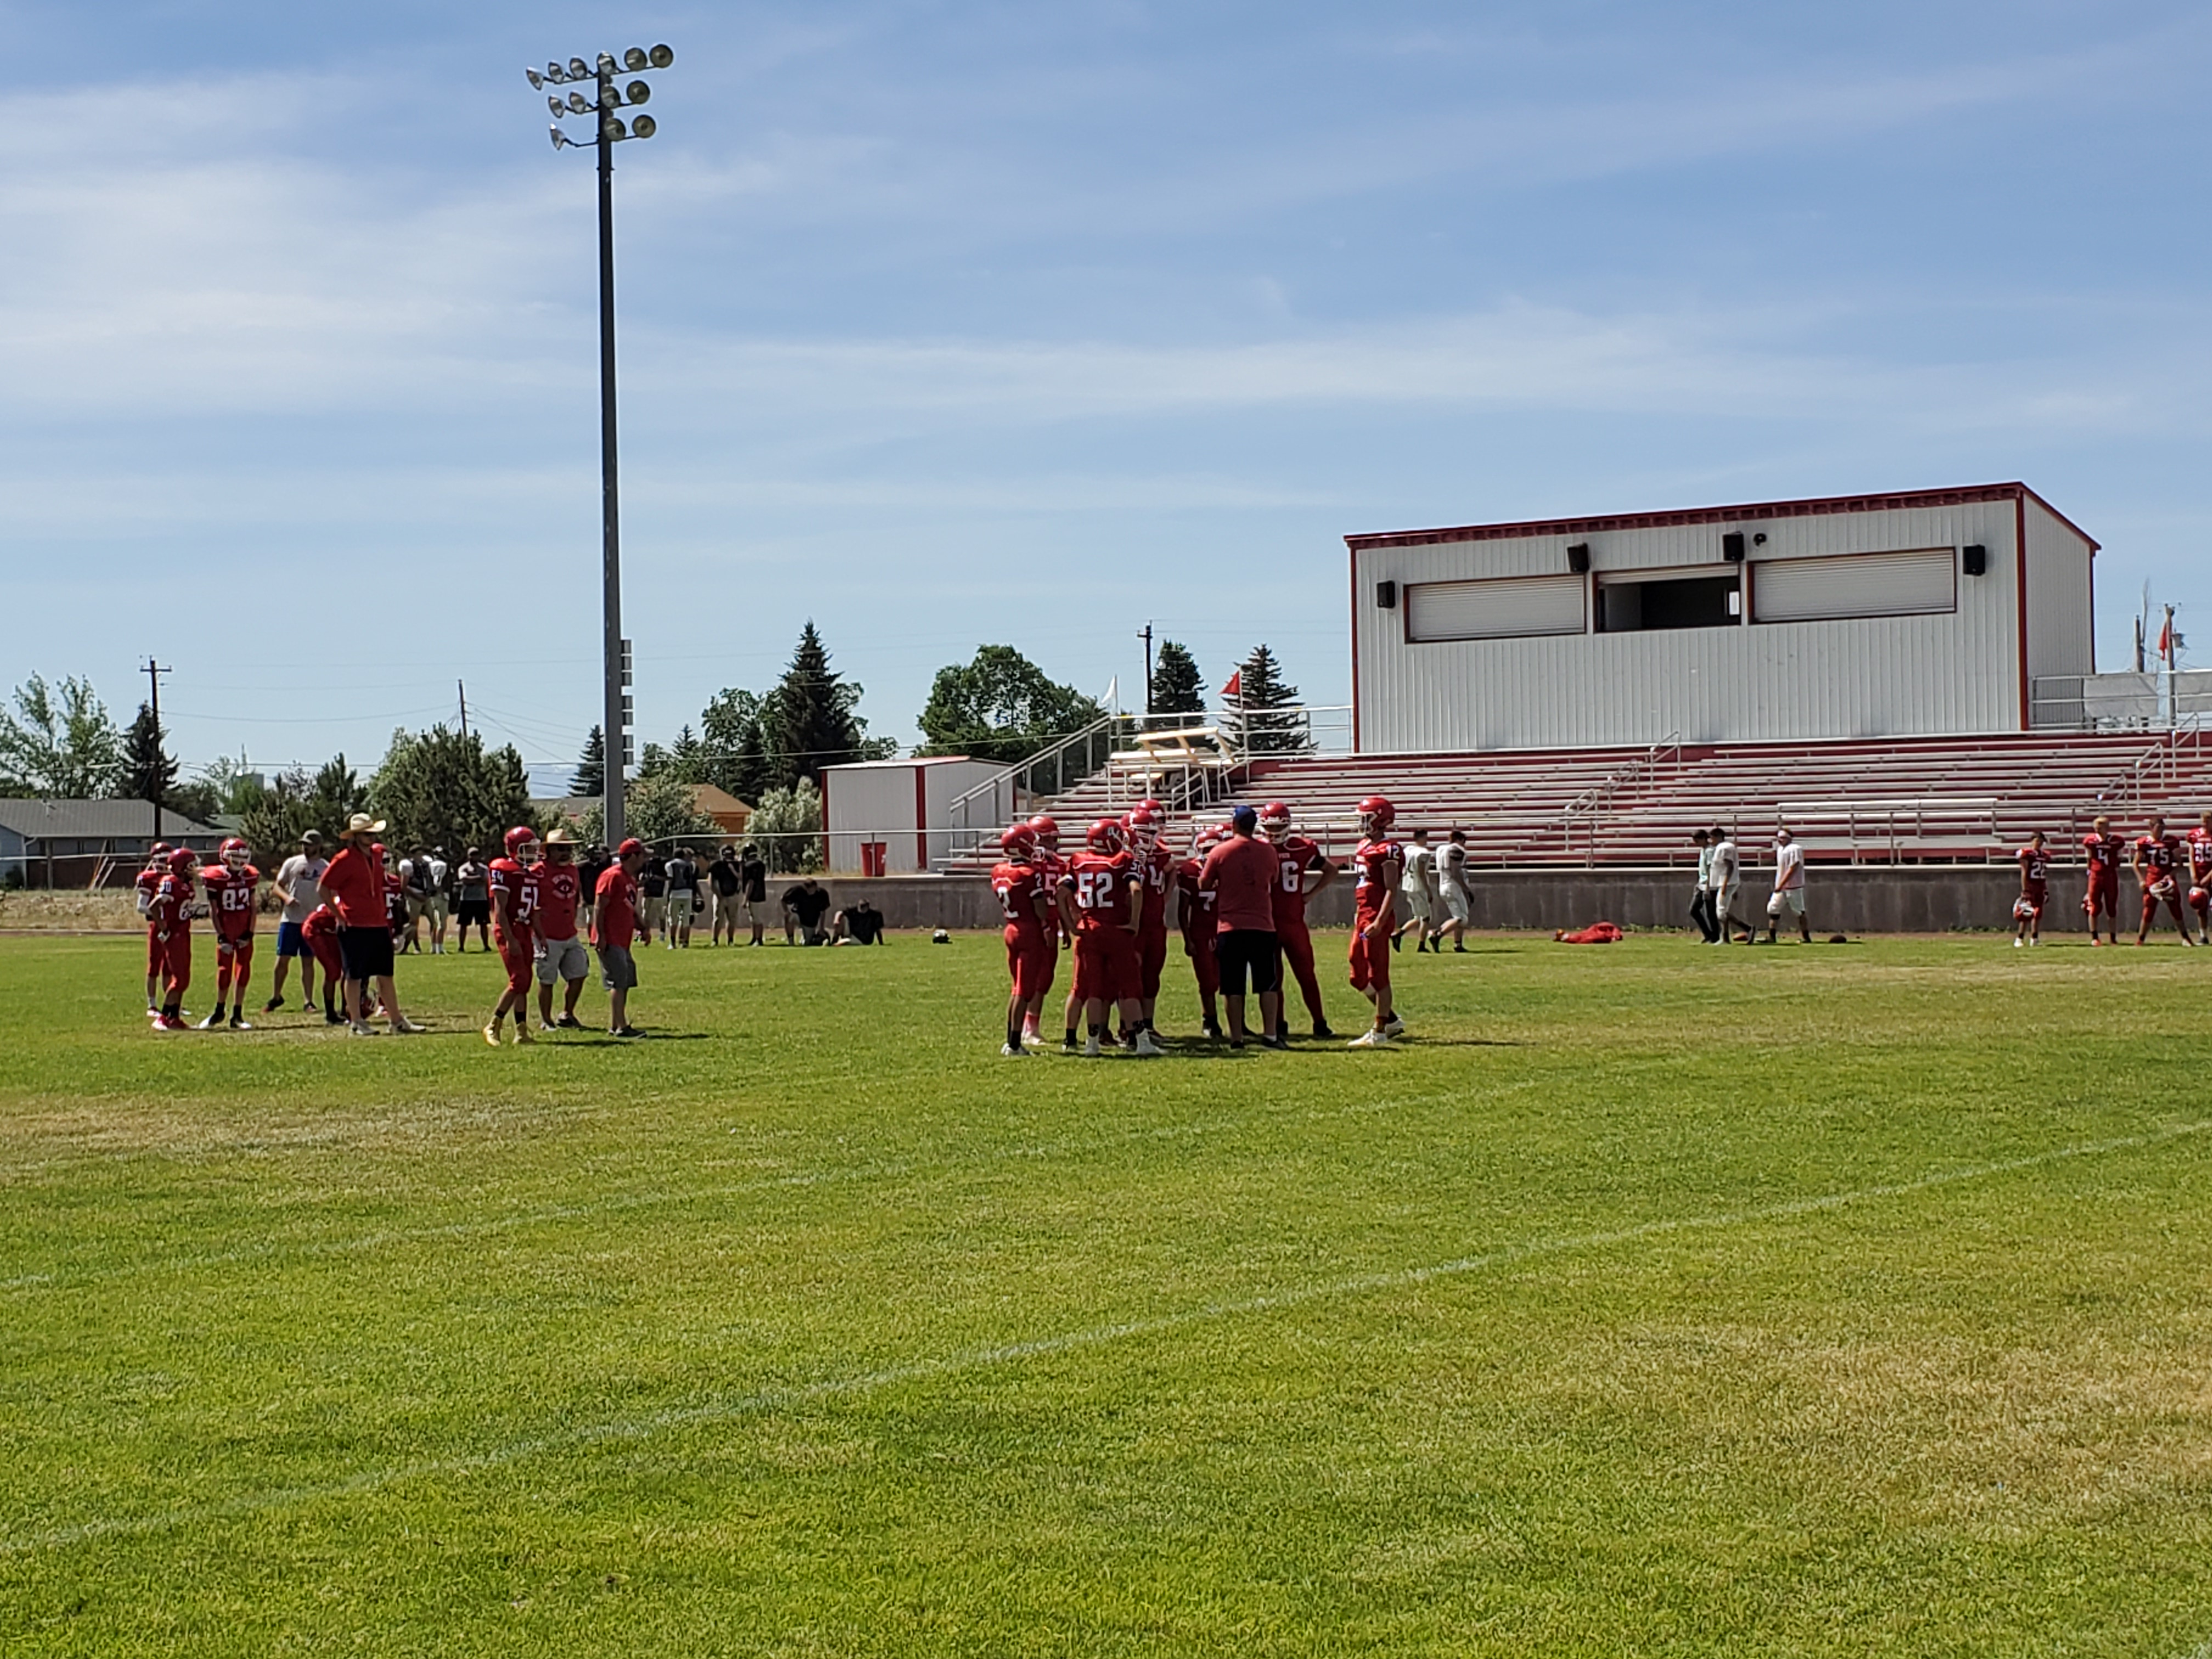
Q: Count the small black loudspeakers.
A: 4